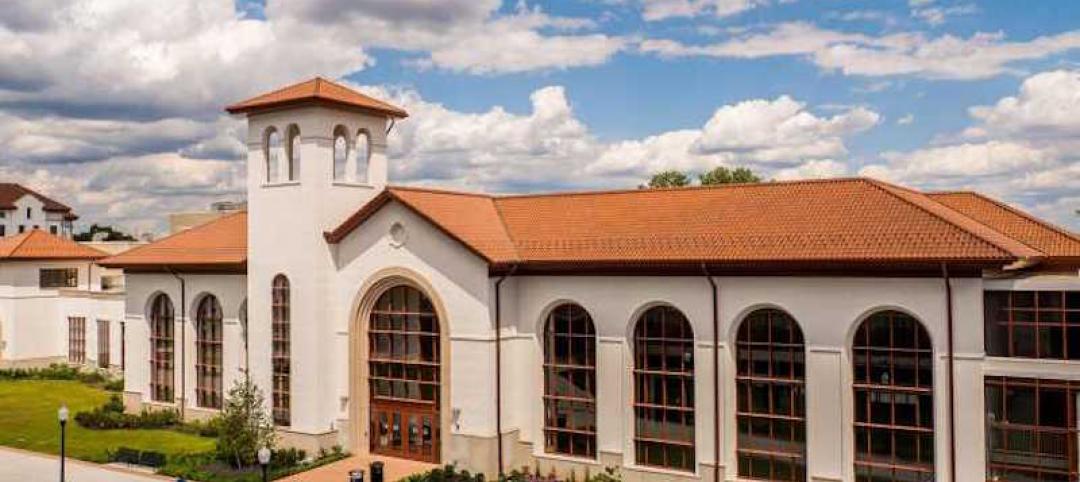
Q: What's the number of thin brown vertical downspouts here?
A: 4